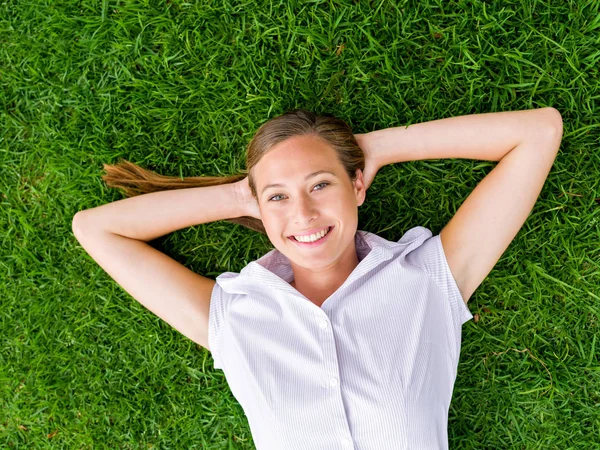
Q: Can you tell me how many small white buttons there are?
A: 3